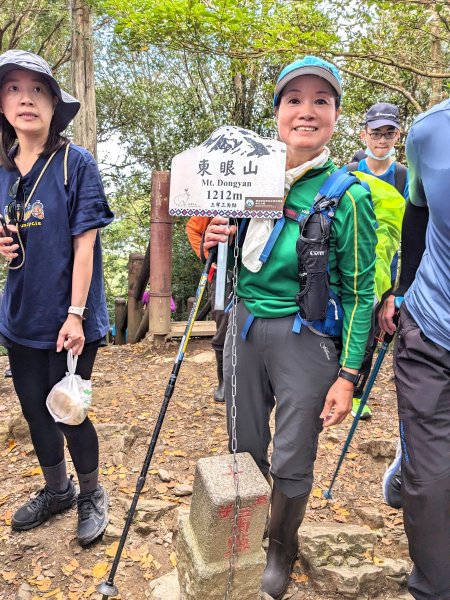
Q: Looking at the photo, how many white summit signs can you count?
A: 1